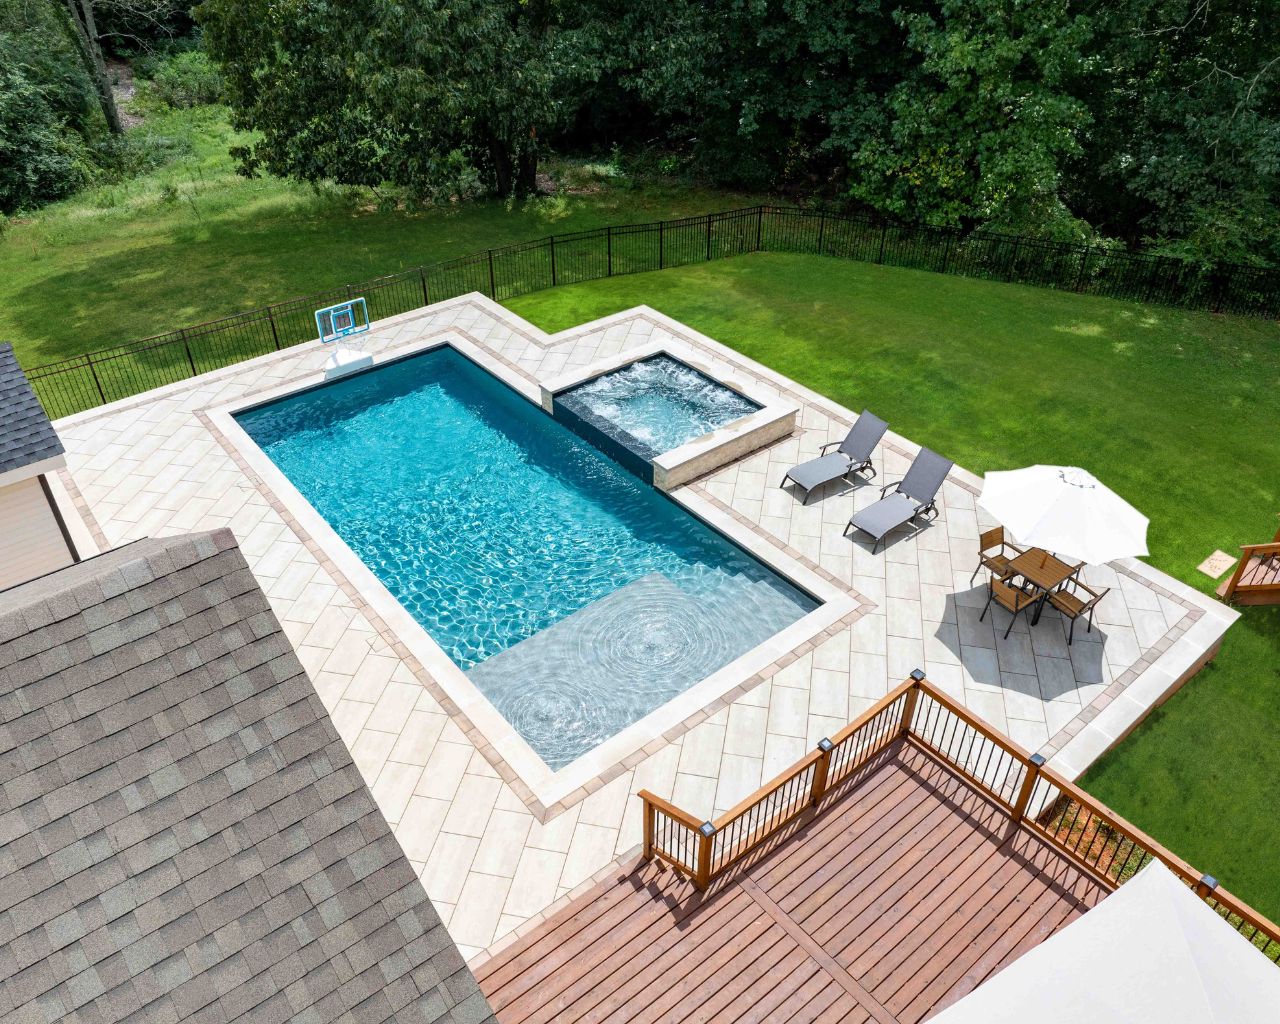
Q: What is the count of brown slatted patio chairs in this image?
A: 4